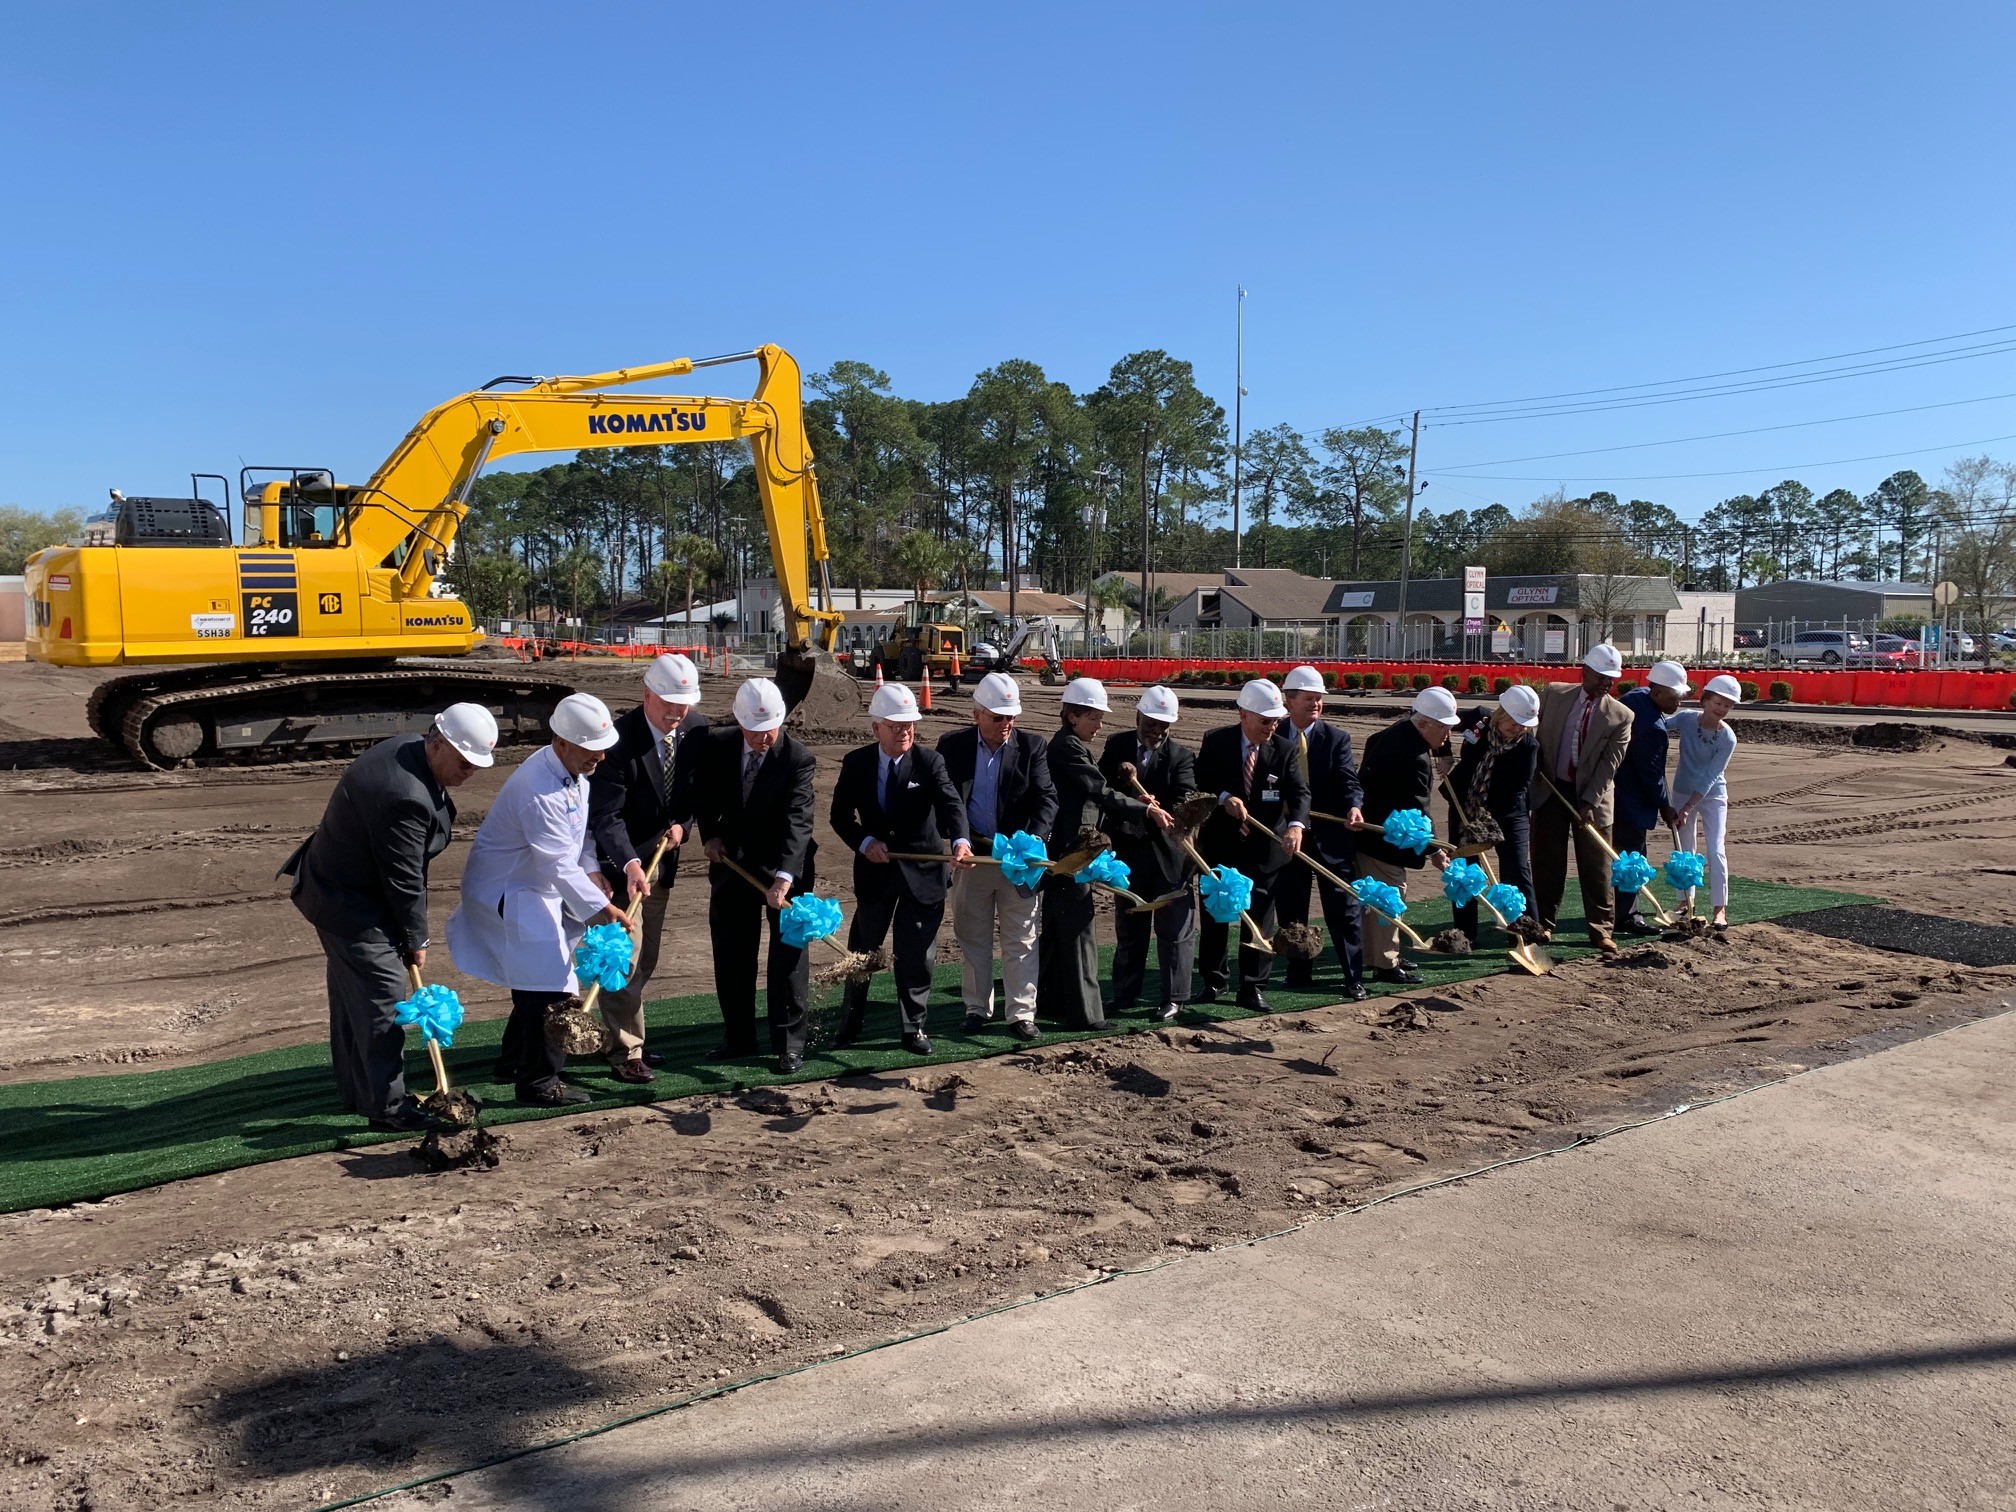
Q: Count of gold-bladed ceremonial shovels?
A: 12